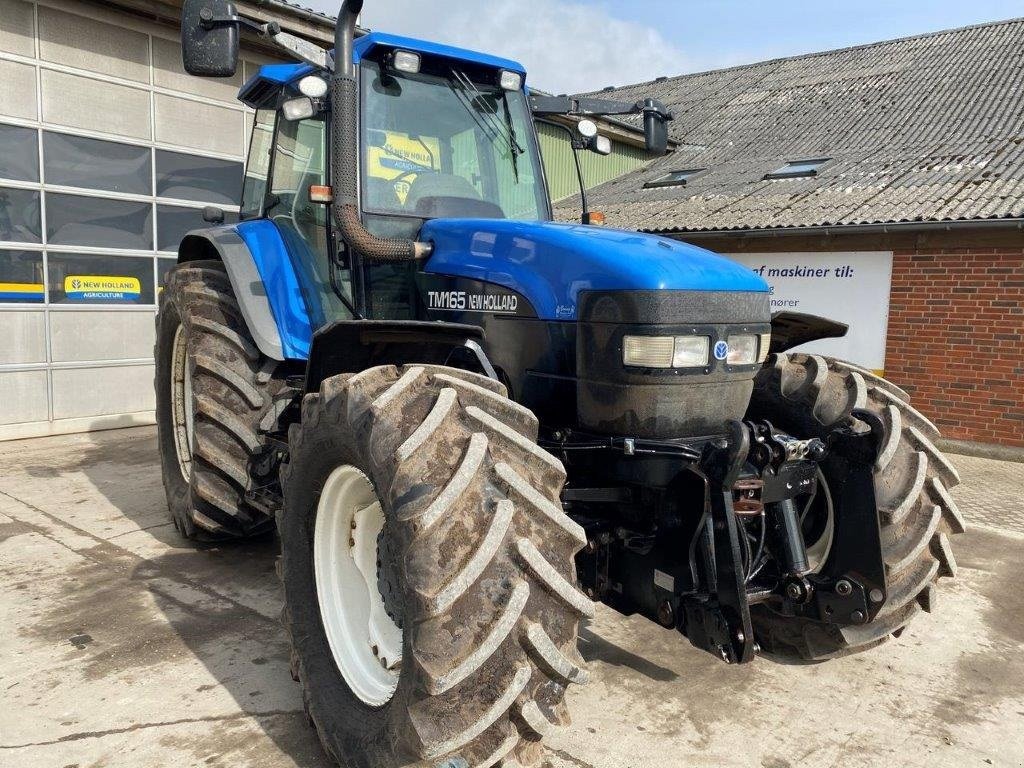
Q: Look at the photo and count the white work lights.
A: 6